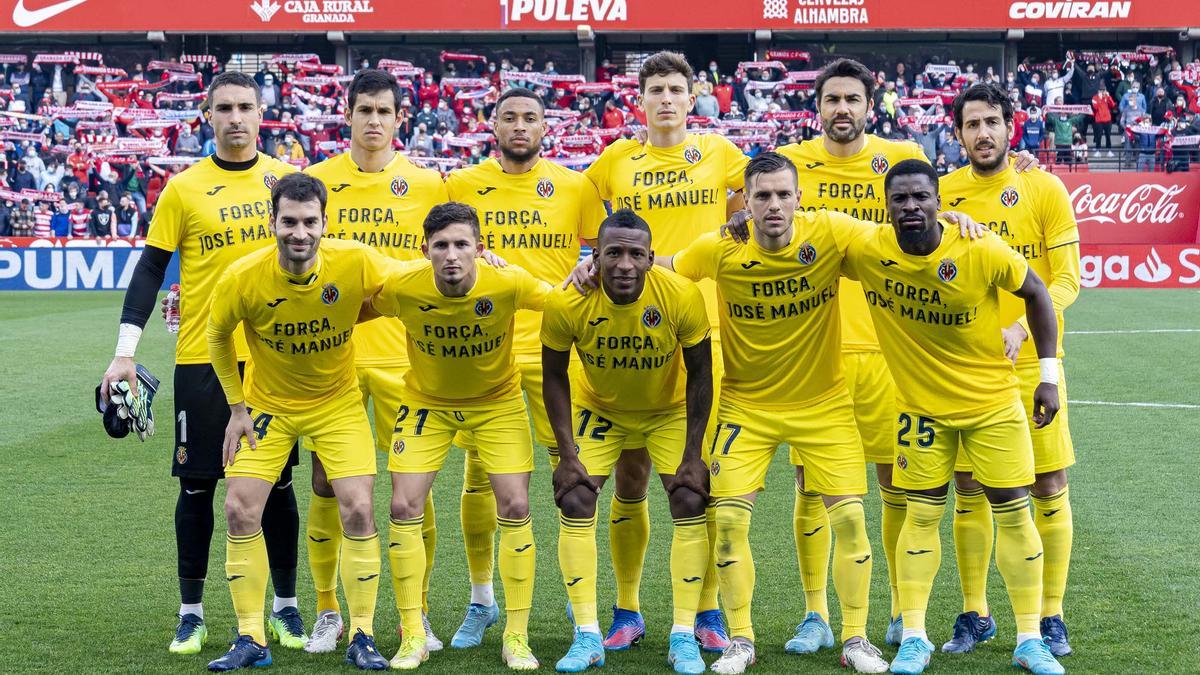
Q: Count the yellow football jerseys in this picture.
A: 11